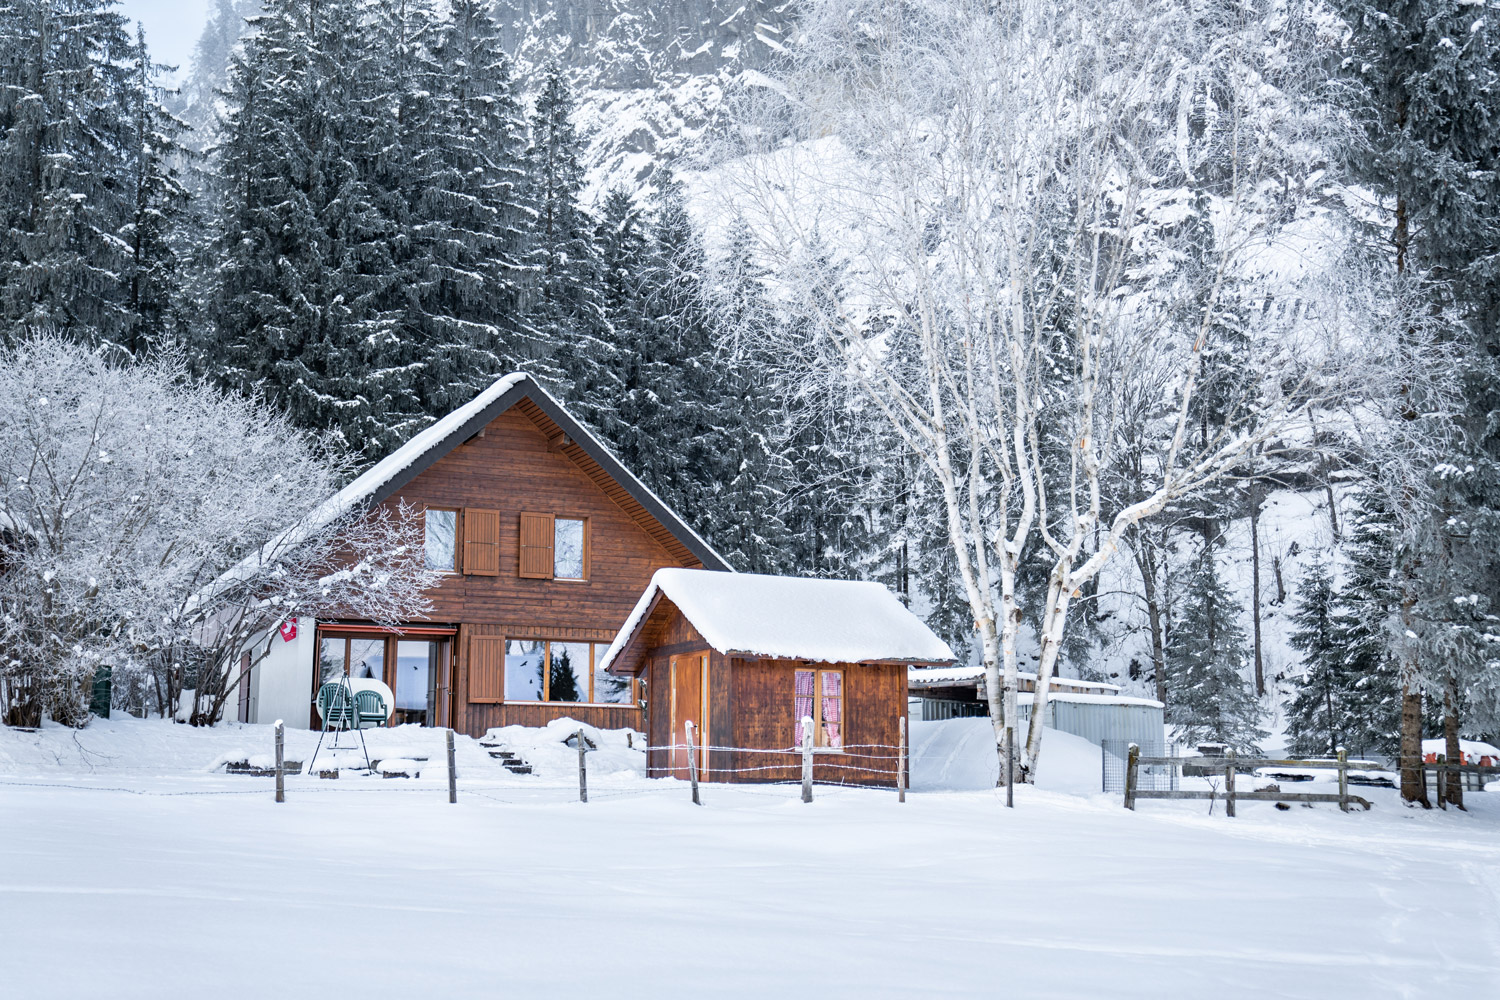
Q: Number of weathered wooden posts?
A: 11